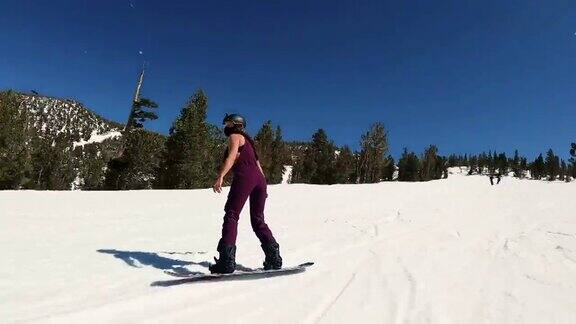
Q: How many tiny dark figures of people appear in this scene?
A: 2